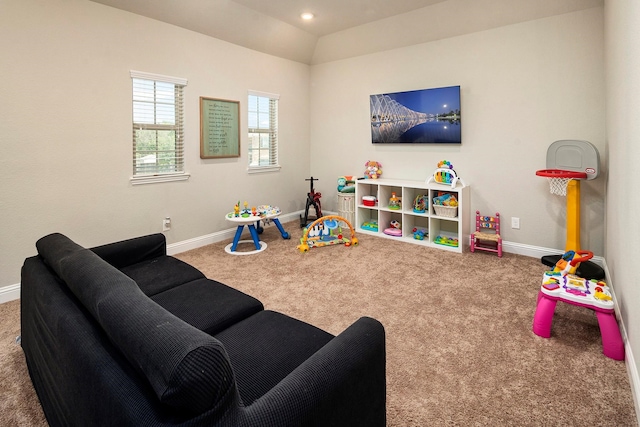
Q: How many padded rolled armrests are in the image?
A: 2